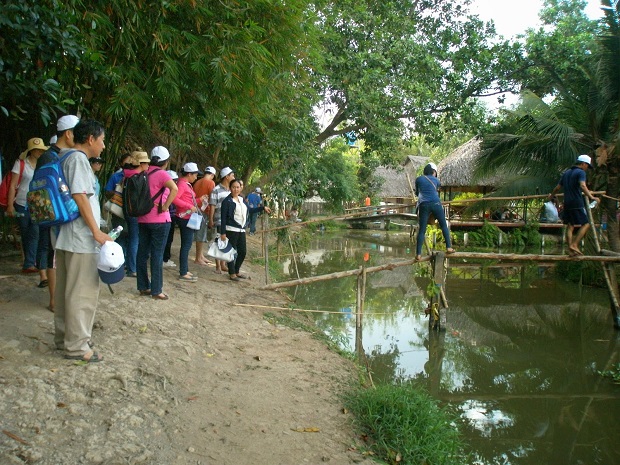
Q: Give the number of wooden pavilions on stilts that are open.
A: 1